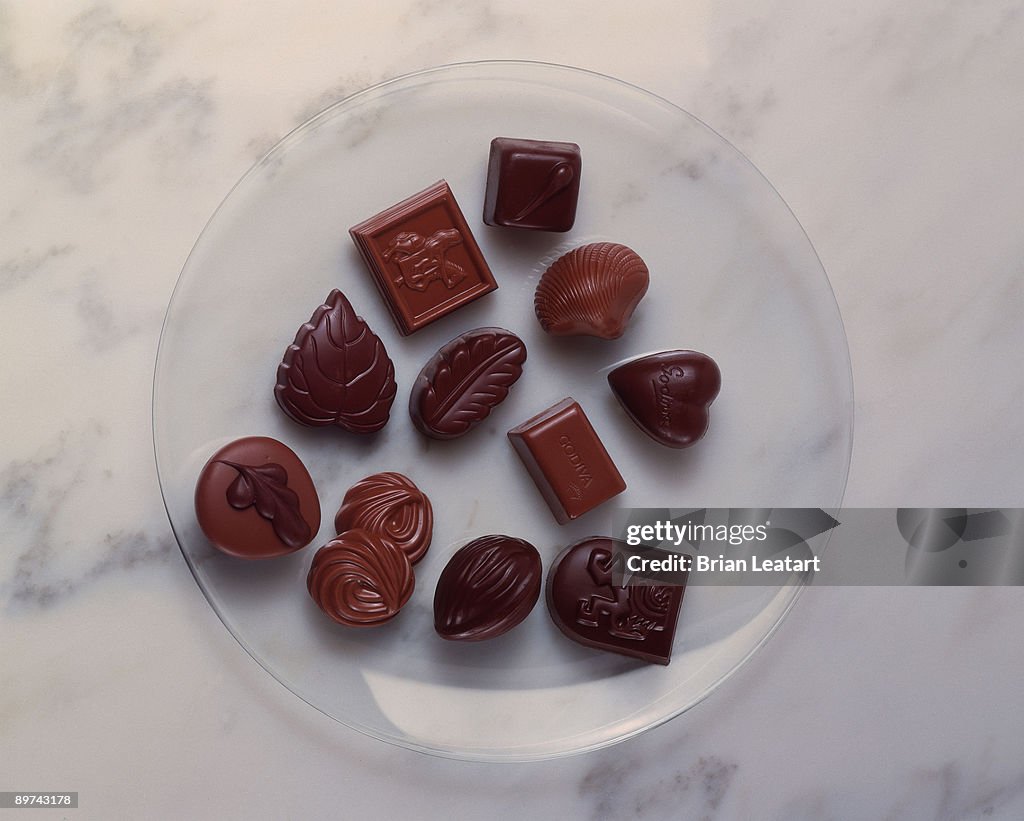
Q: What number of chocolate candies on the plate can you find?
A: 12